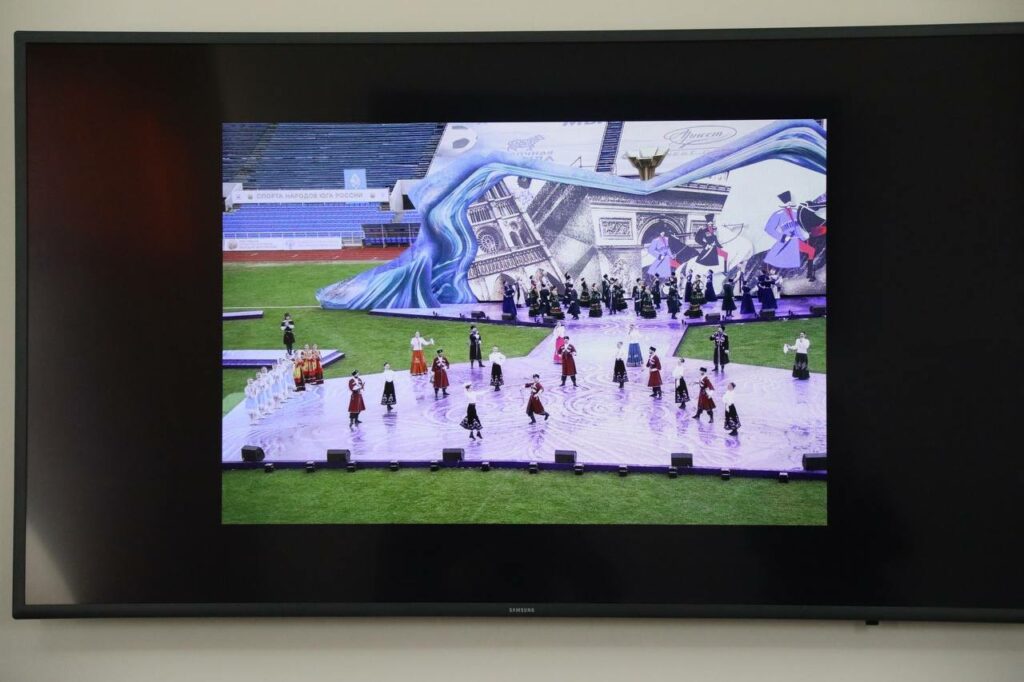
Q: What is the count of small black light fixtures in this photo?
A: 12